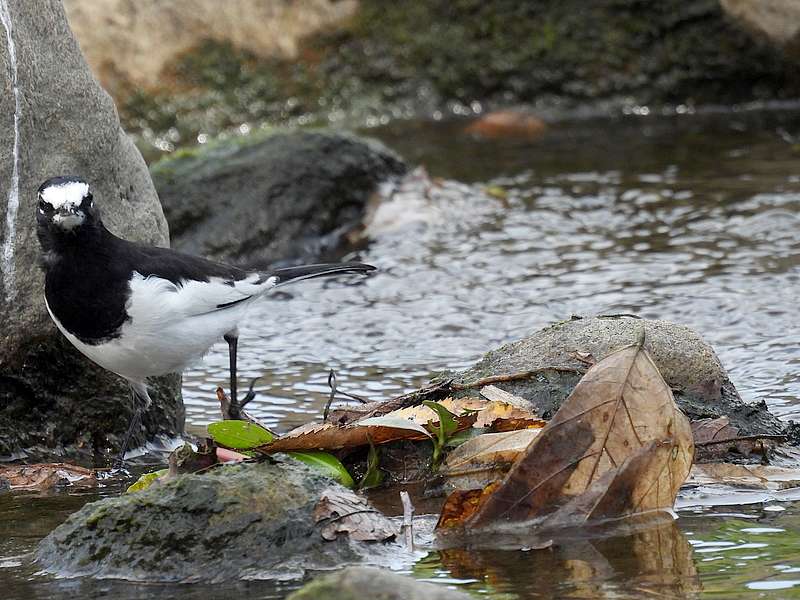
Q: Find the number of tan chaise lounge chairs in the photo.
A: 0